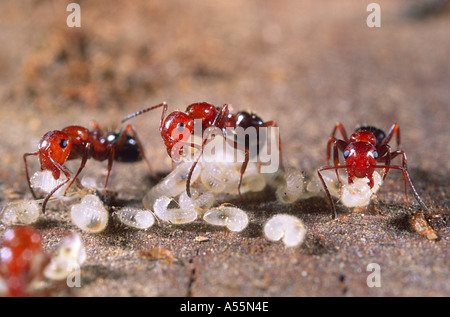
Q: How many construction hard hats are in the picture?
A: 0